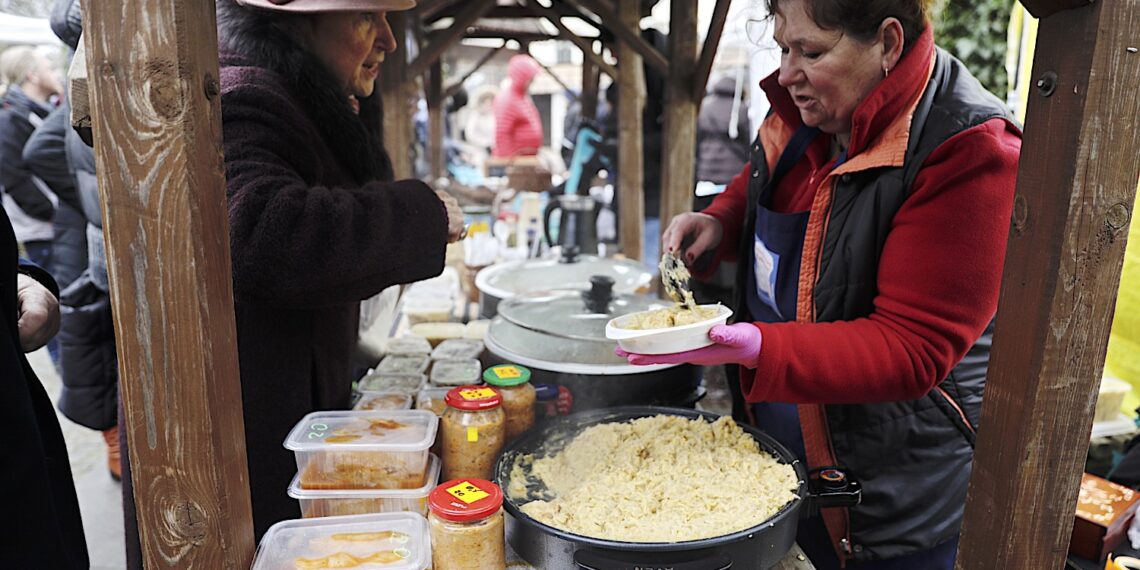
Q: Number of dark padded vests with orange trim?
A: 1